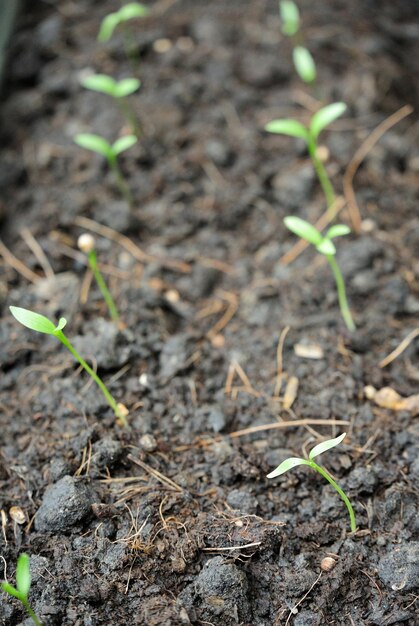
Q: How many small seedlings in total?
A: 11